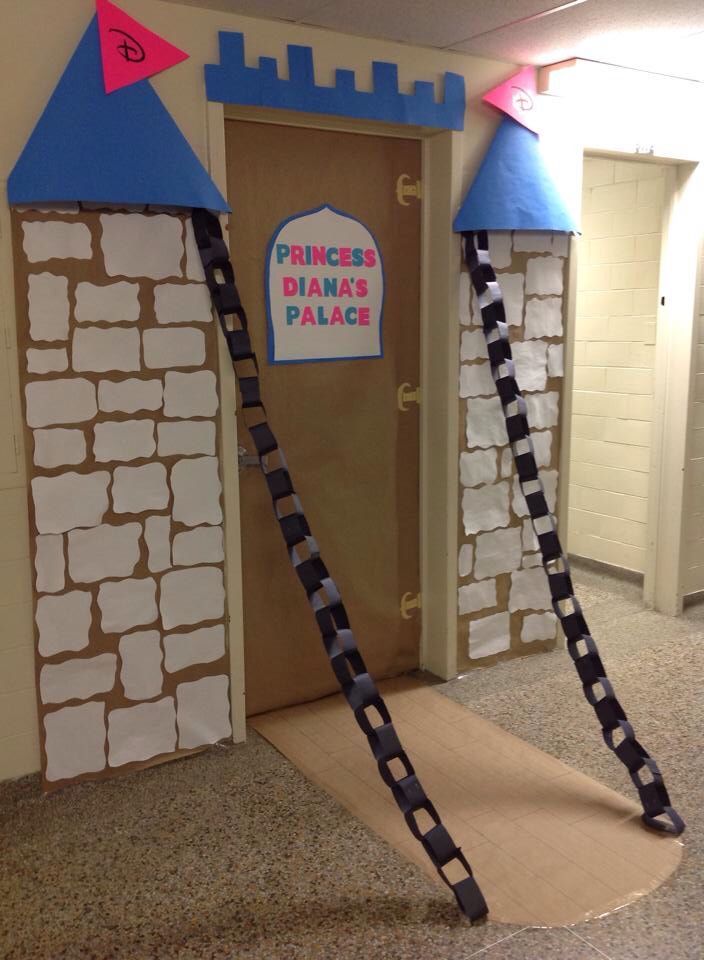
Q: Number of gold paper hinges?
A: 3